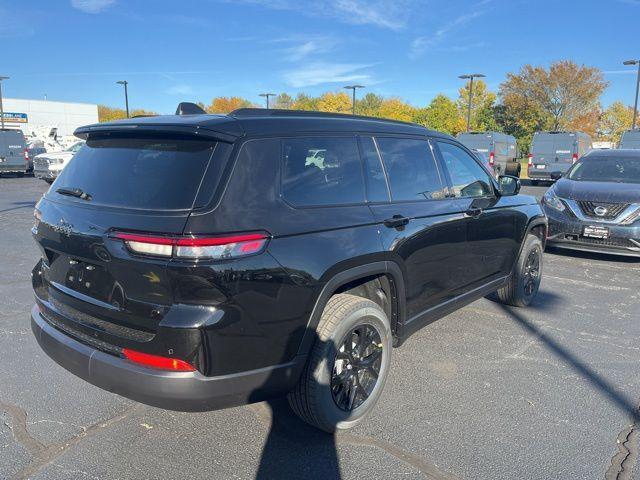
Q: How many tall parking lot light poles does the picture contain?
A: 6